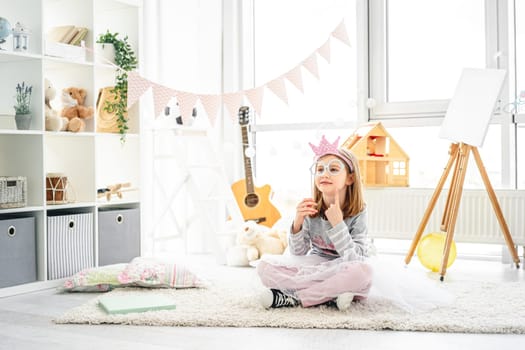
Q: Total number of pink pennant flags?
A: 11